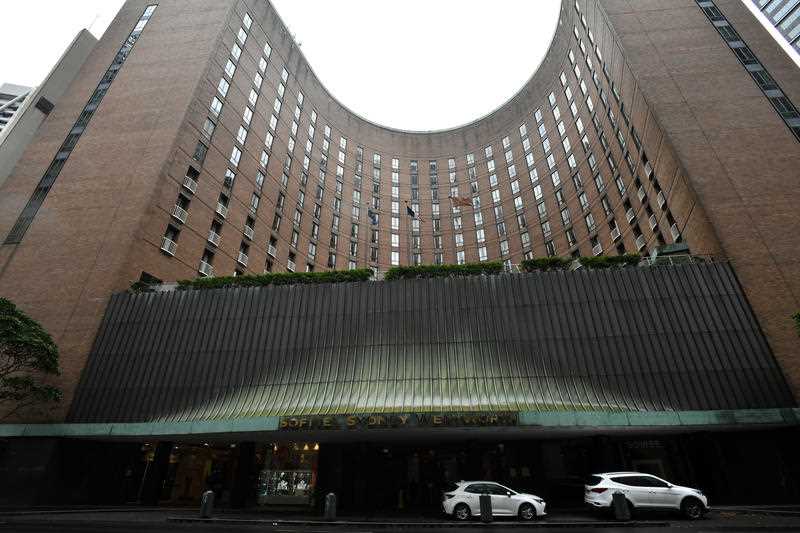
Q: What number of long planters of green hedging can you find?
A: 4